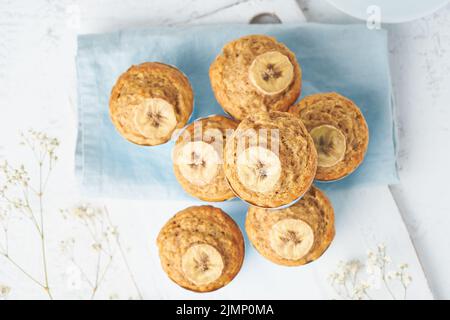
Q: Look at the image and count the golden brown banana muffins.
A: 7